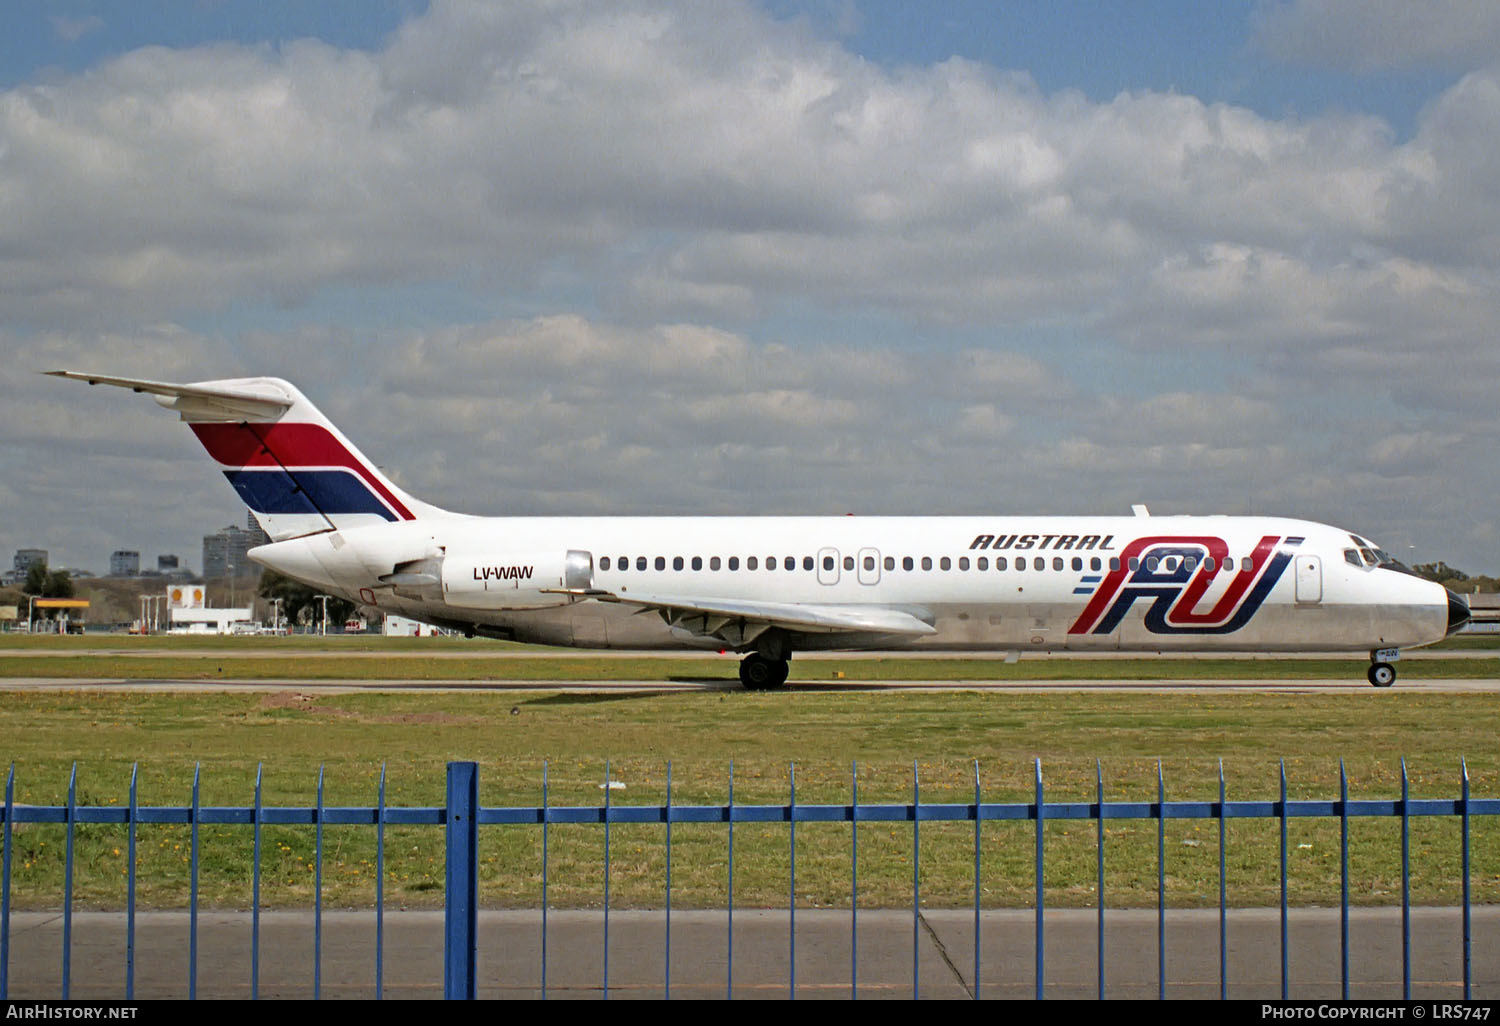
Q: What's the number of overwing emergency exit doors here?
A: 2